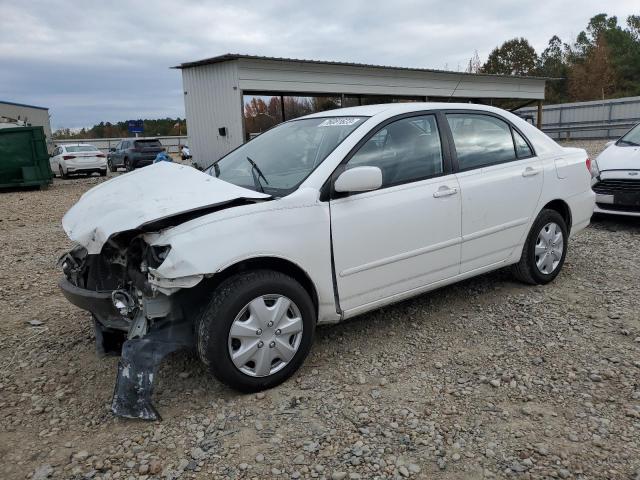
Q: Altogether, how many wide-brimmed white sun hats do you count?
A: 0